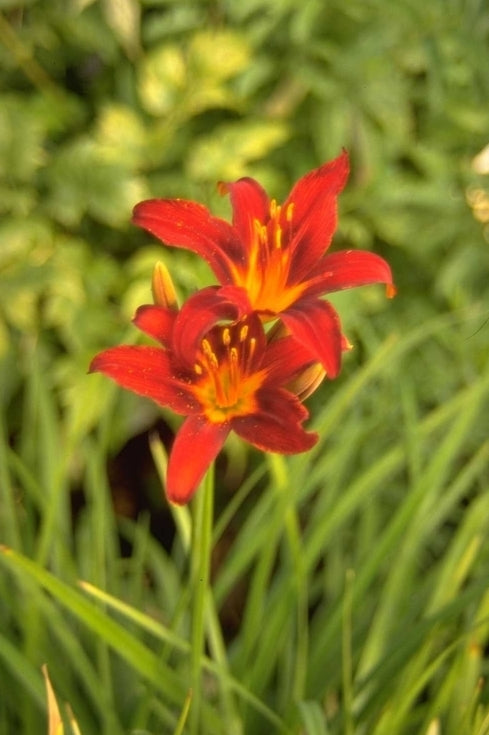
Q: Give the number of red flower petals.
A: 12